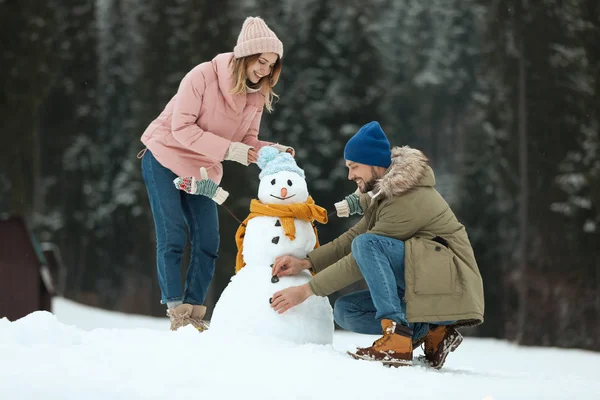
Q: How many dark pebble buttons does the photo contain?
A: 5